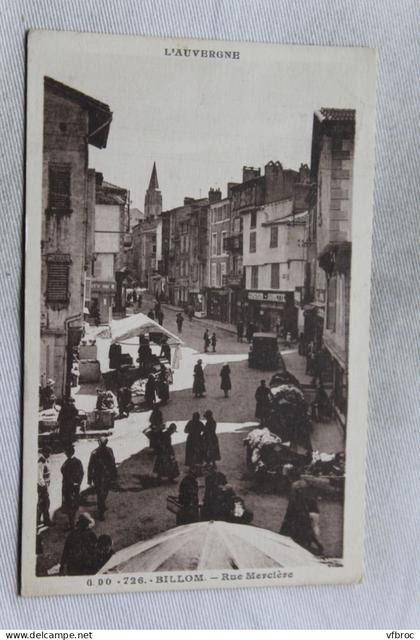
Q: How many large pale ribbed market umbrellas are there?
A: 1